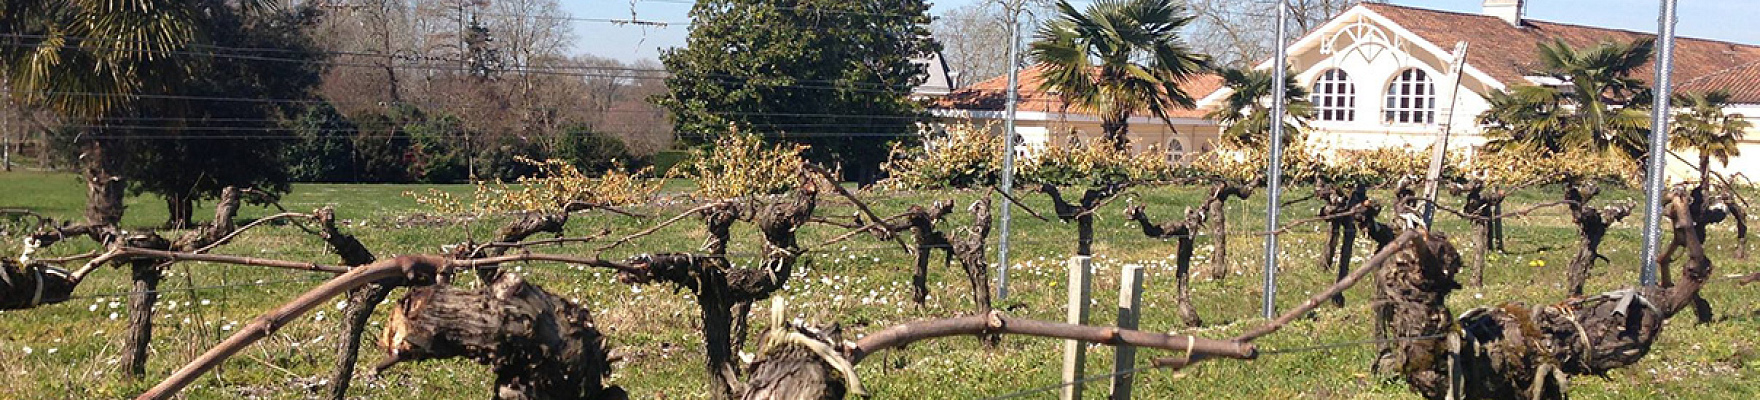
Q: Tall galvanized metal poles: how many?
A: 3